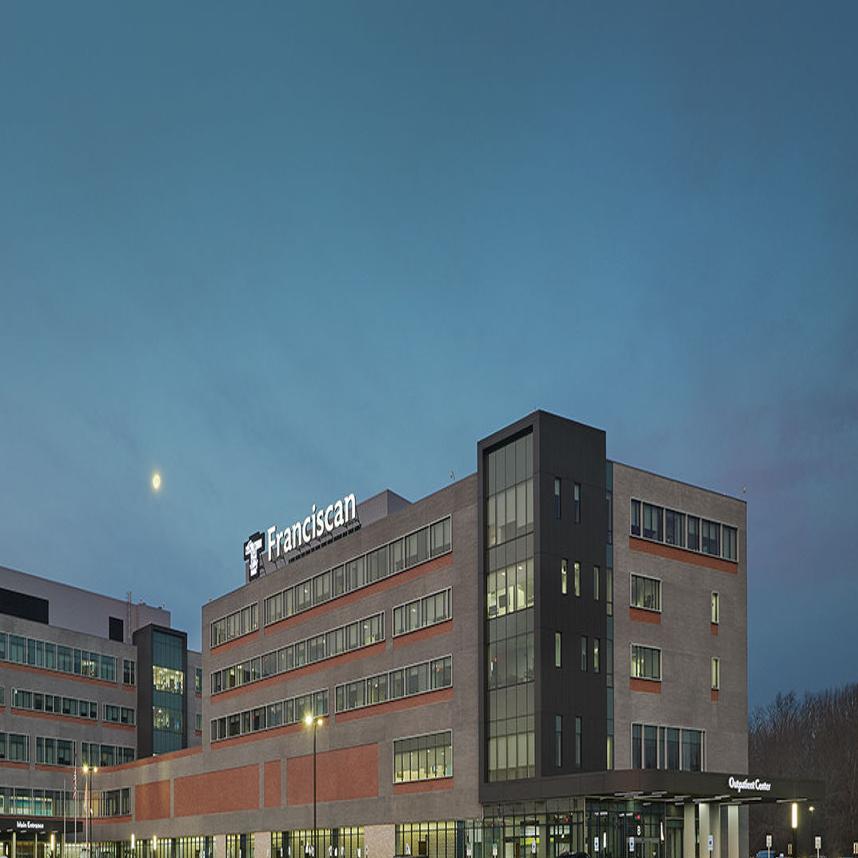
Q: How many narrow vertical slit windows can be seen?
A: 12